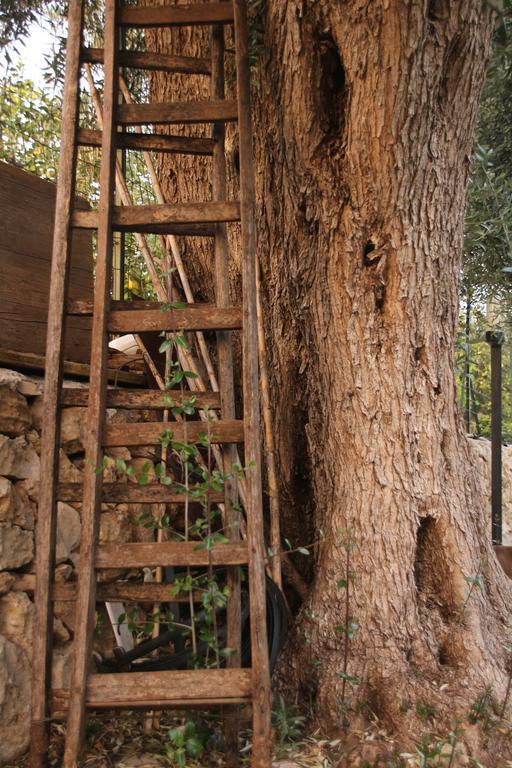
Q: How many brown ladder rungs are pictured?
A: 15